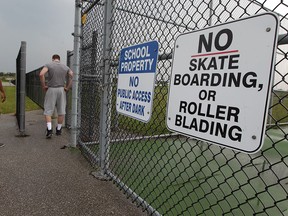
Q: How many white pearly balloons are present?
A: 0